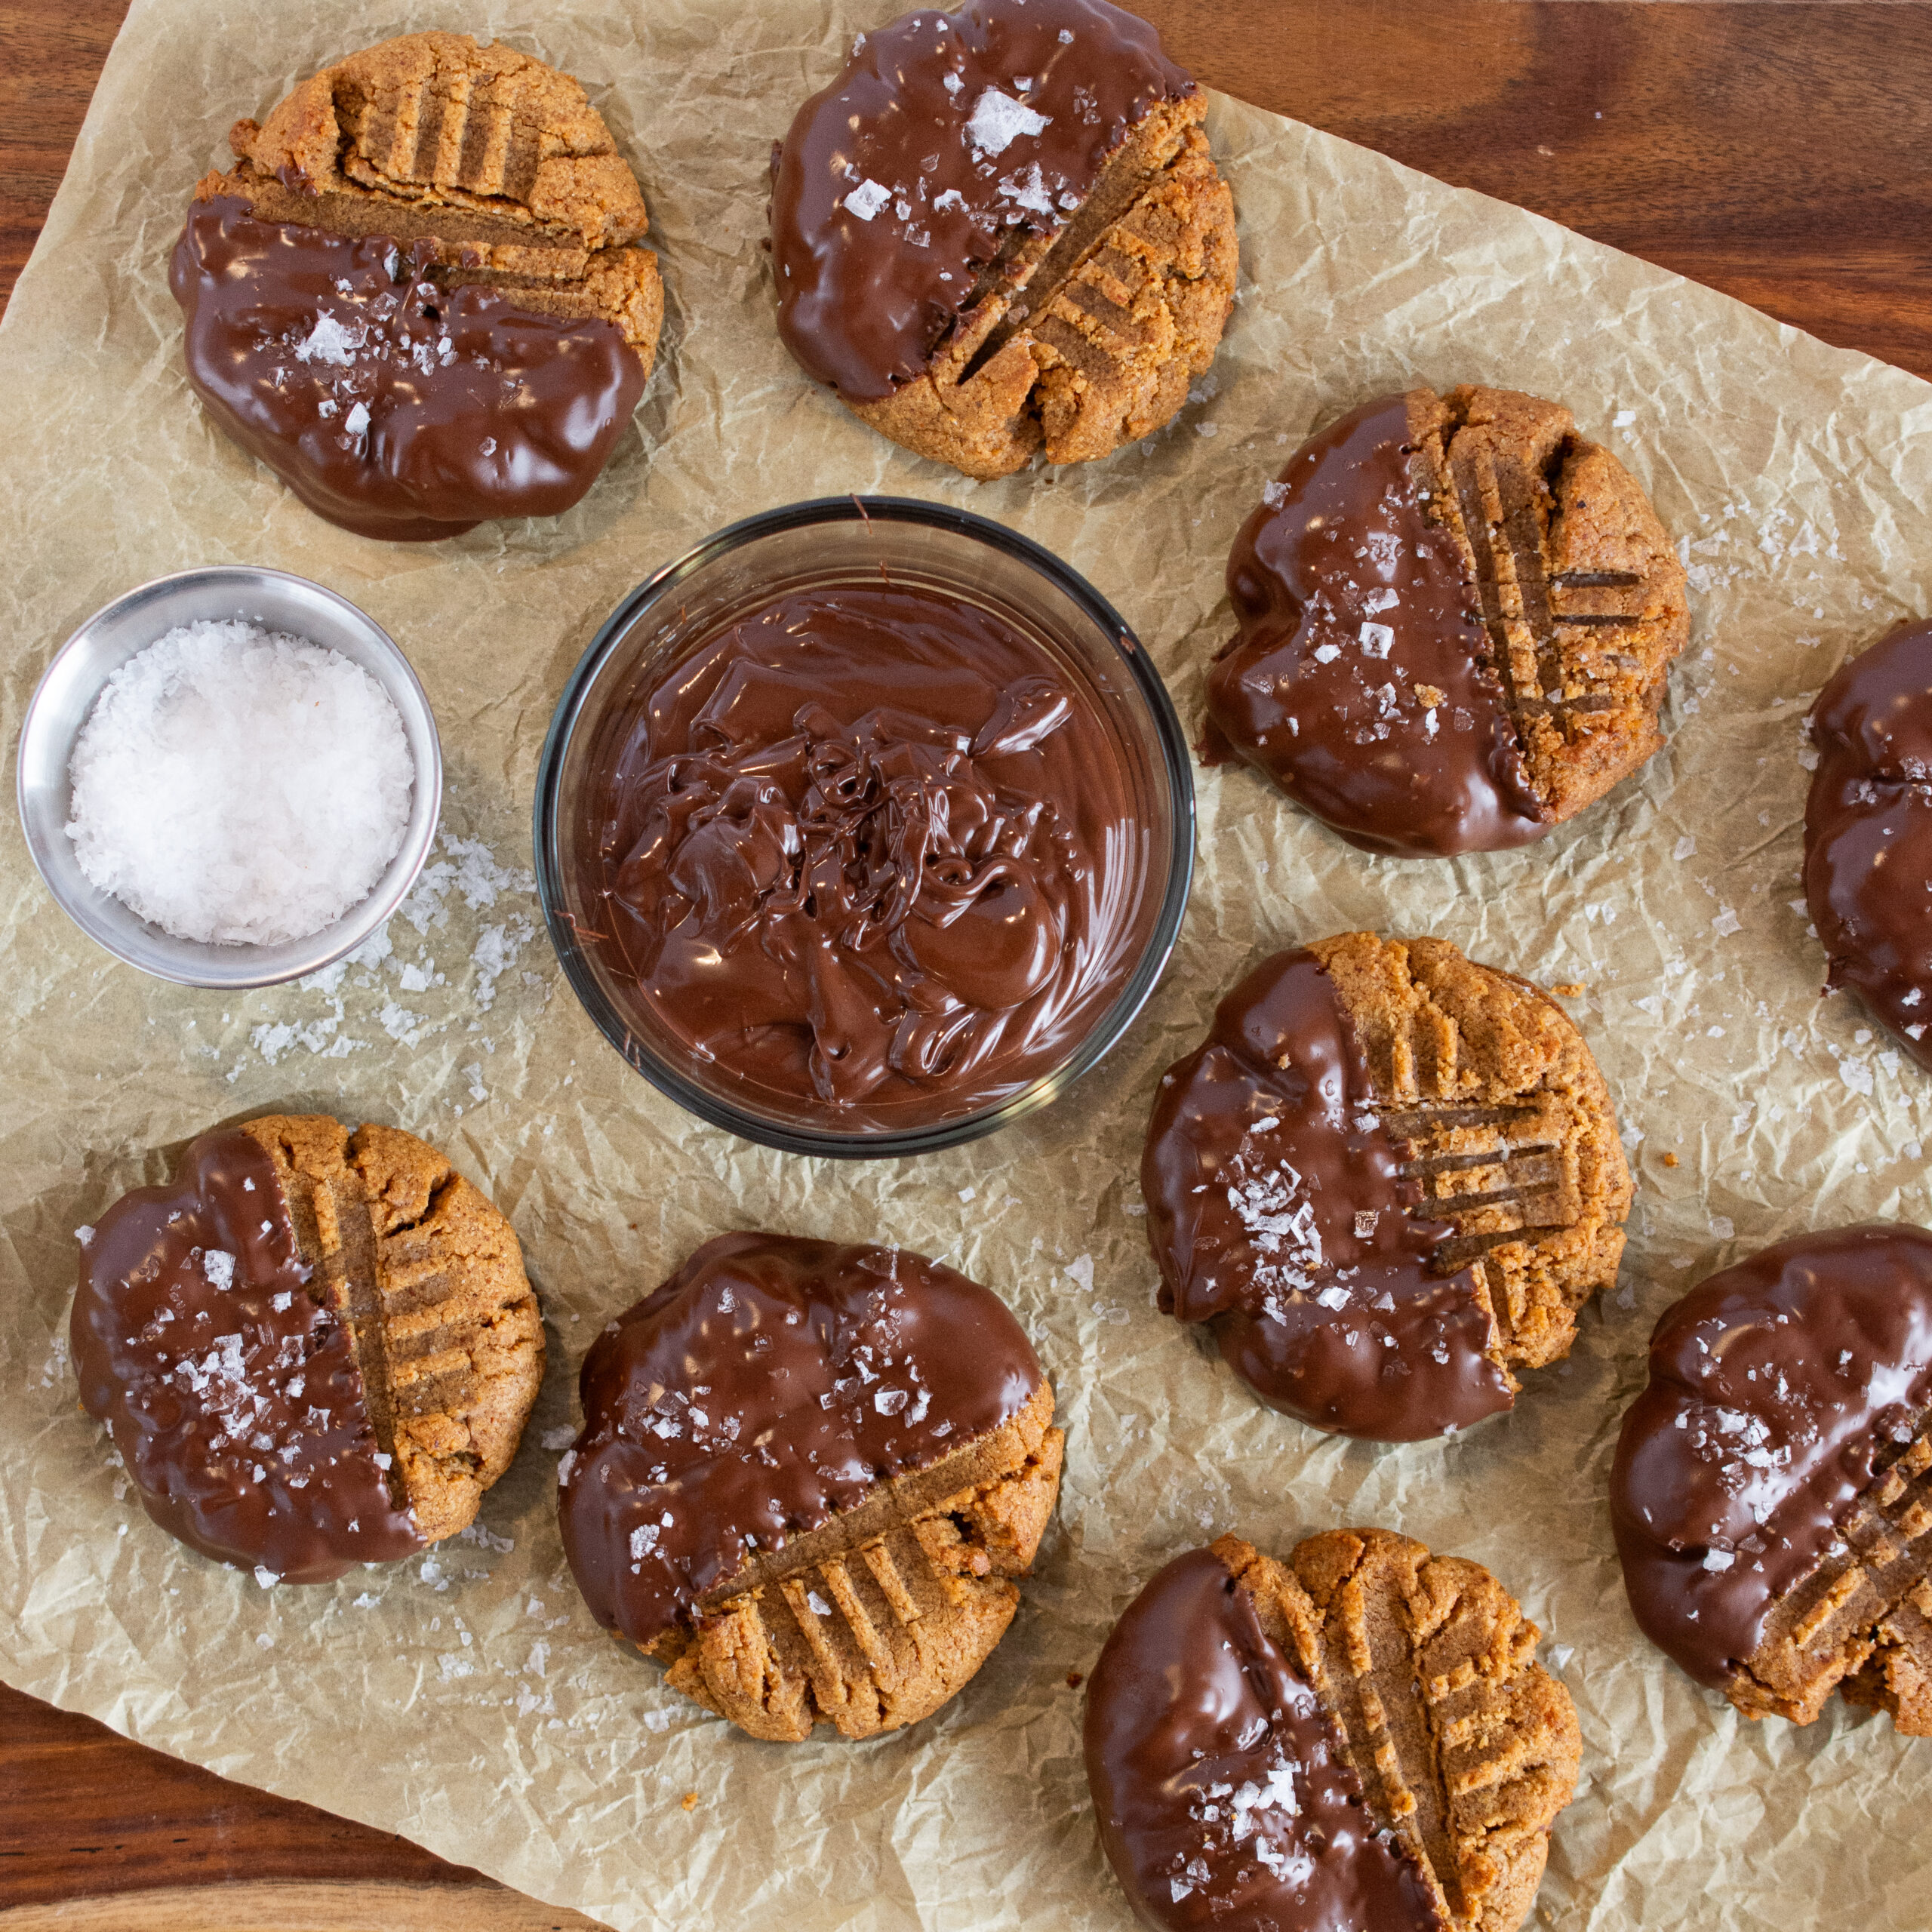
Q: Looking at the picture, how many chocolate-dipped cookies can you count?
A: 9